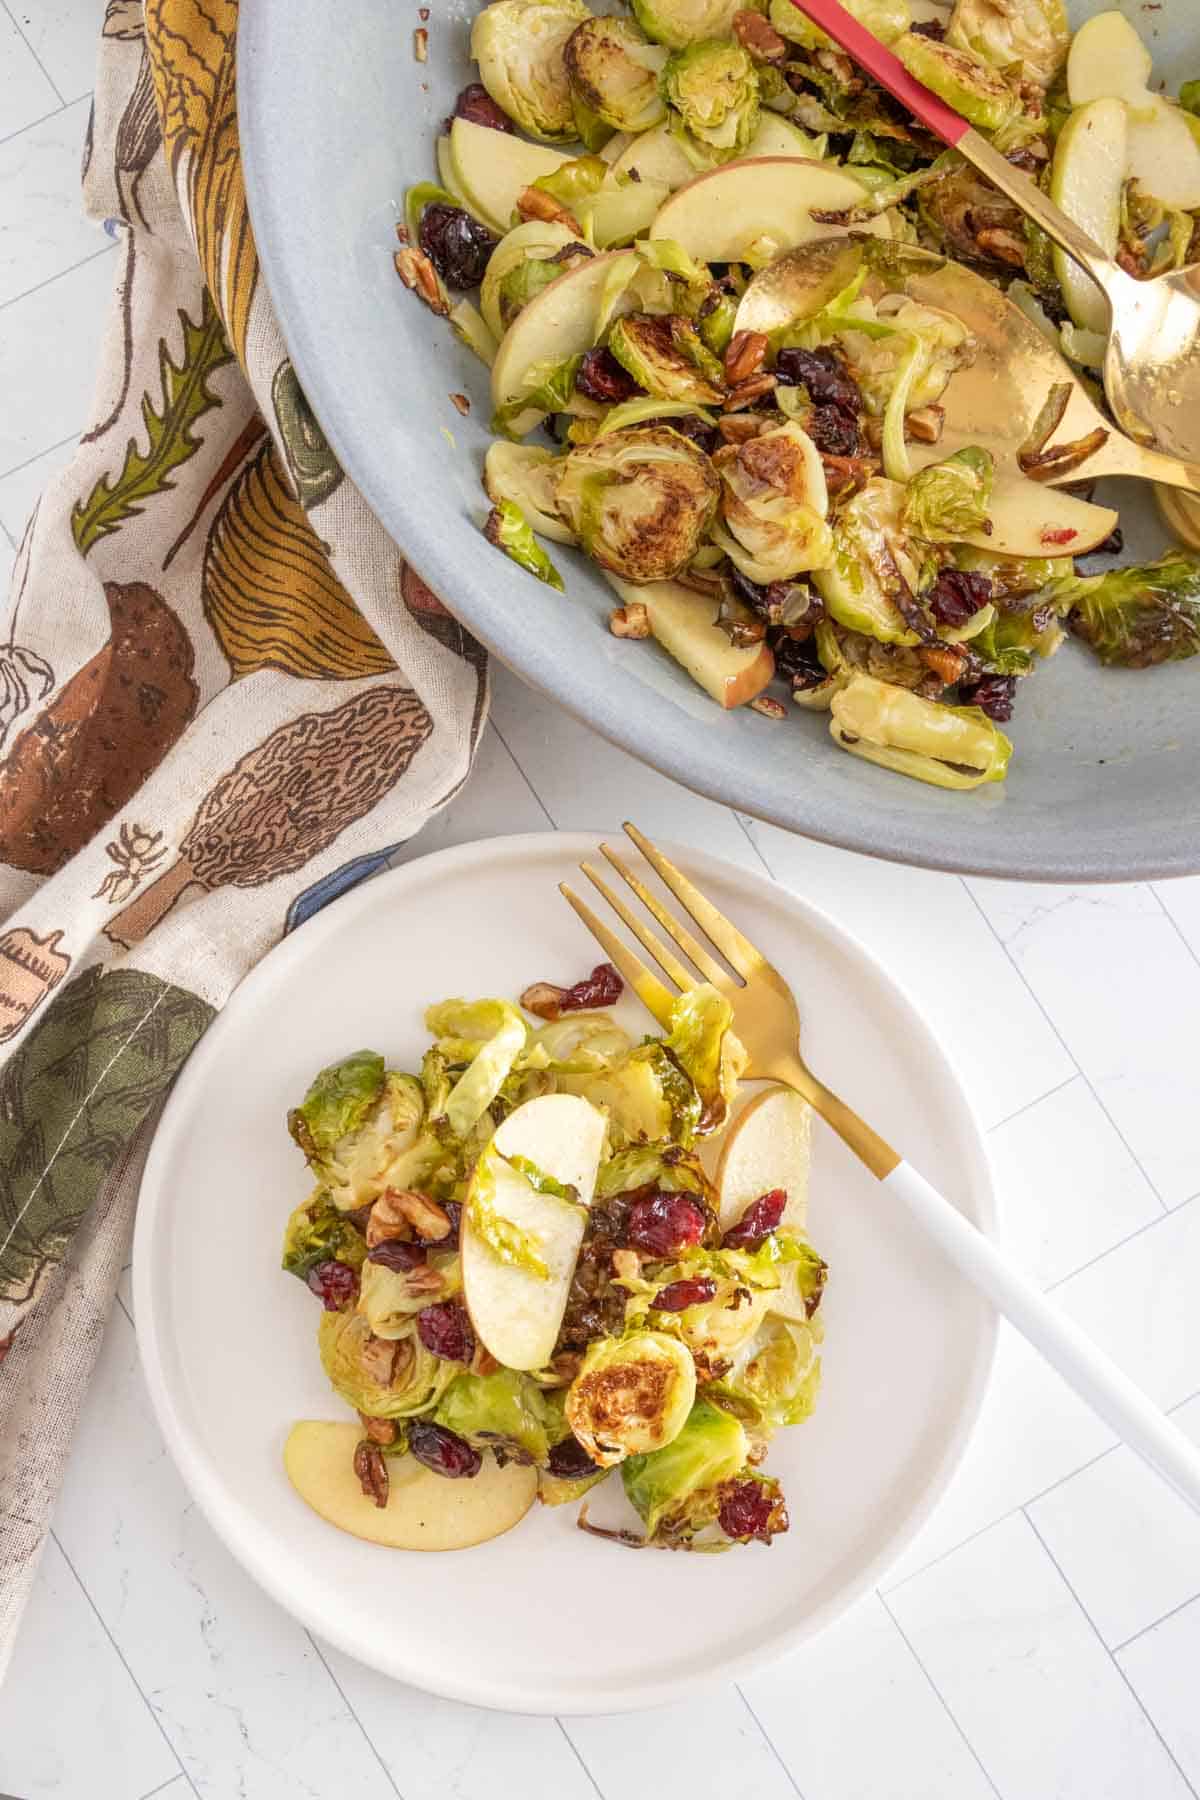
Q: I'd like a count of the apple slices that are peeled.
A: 0